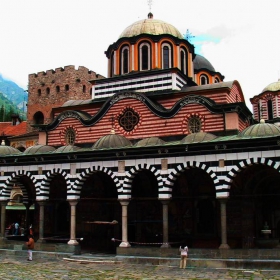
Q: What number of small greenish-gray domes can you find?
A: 7